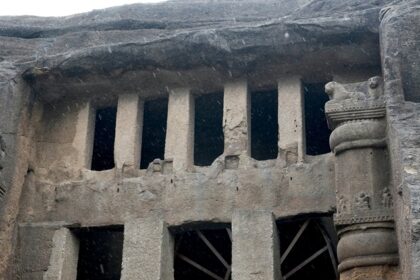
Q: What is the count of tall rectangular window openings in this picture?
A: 5